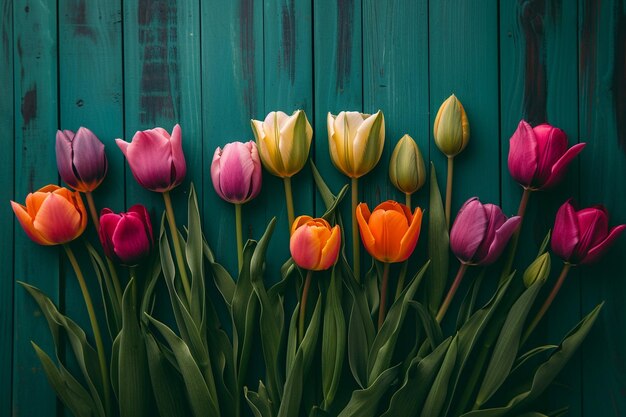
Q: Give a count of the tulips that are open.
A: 12